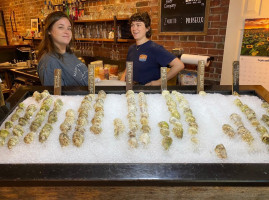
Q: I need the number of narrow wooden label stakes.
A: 6